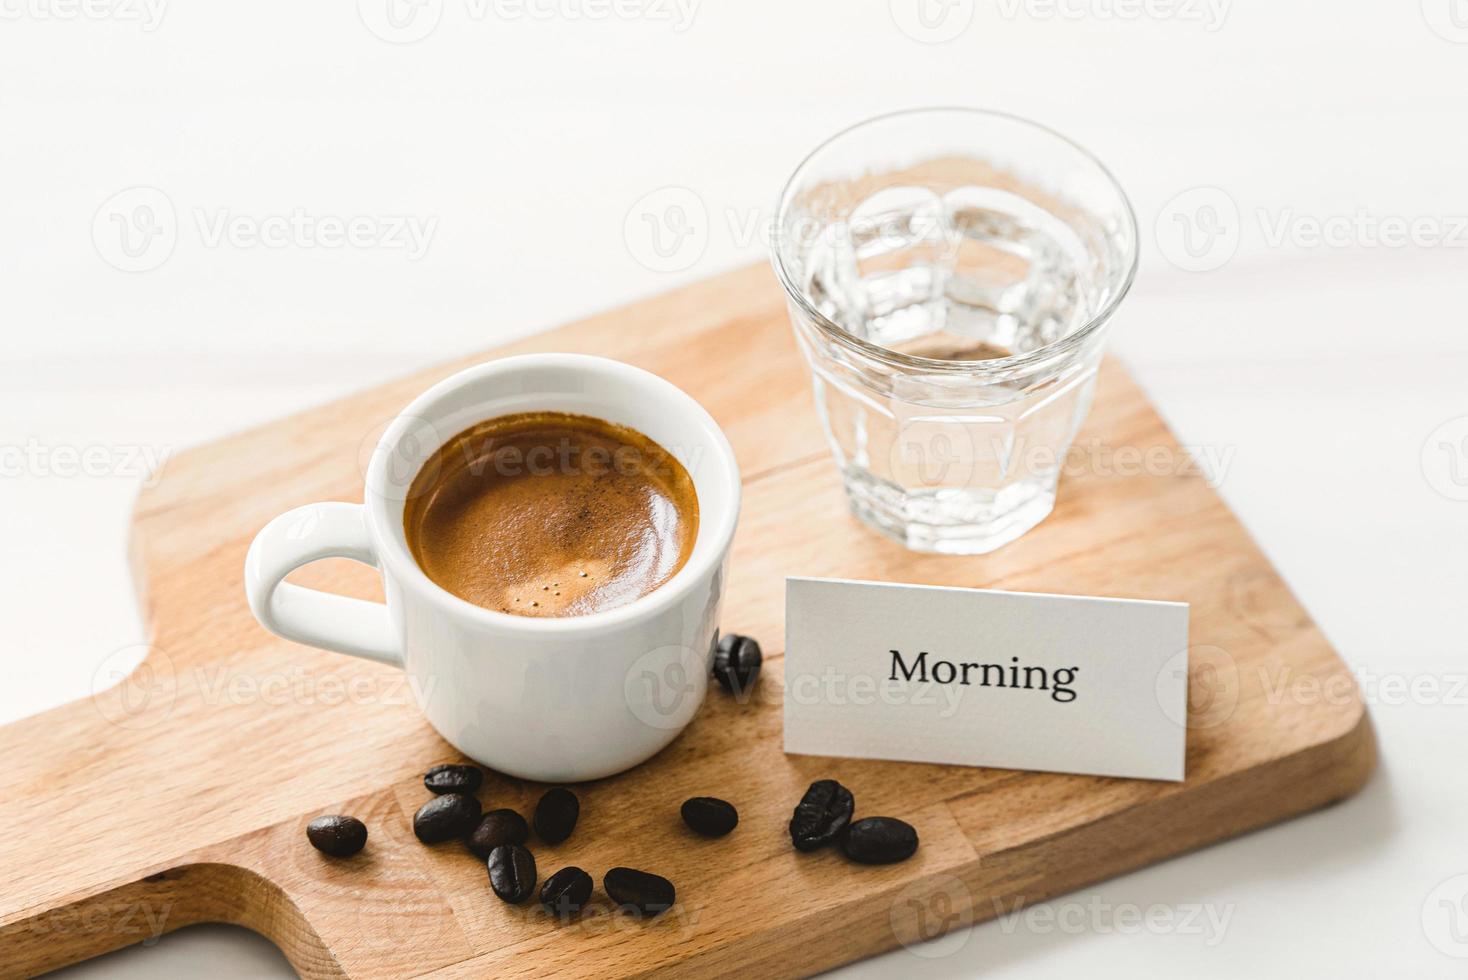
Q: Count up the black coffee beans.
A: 12